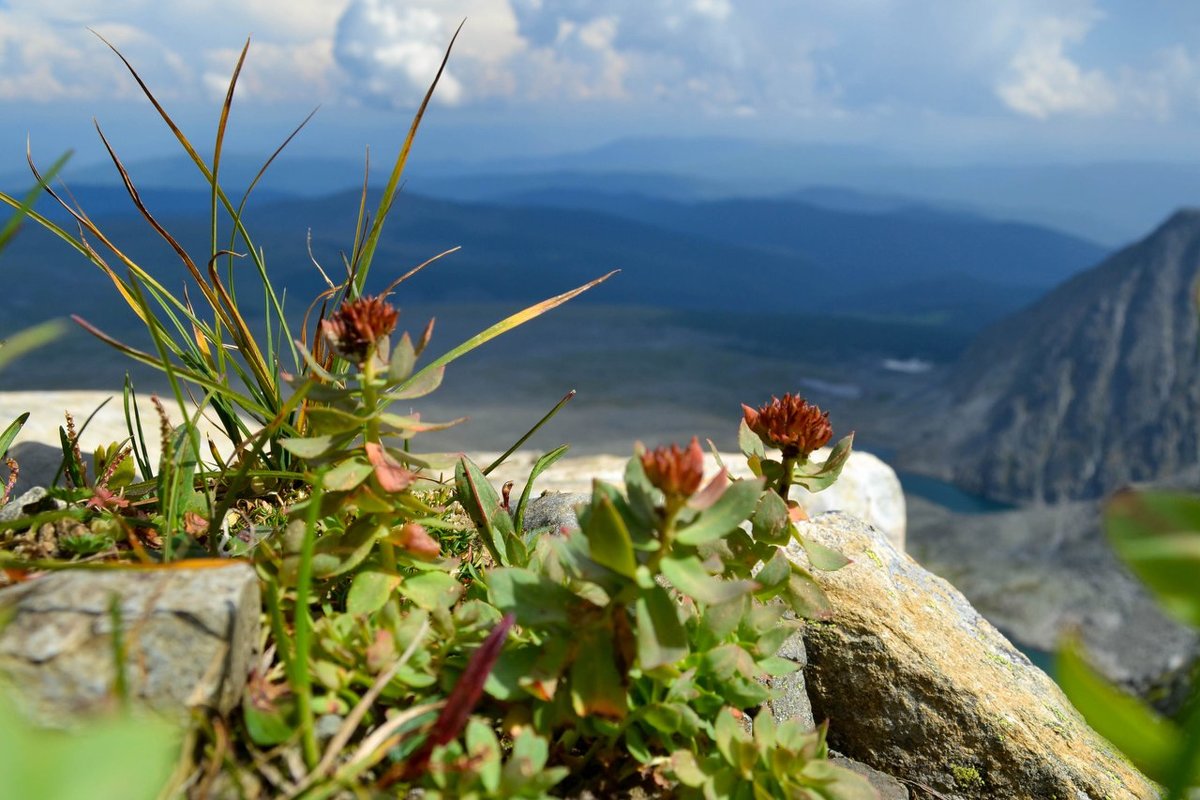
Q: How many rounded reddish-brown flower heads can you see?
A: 3